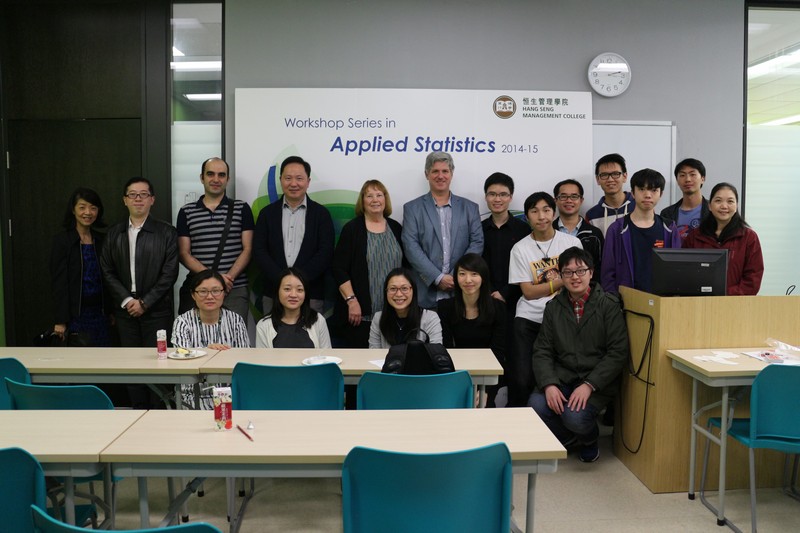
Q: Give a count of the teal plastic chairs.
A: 8